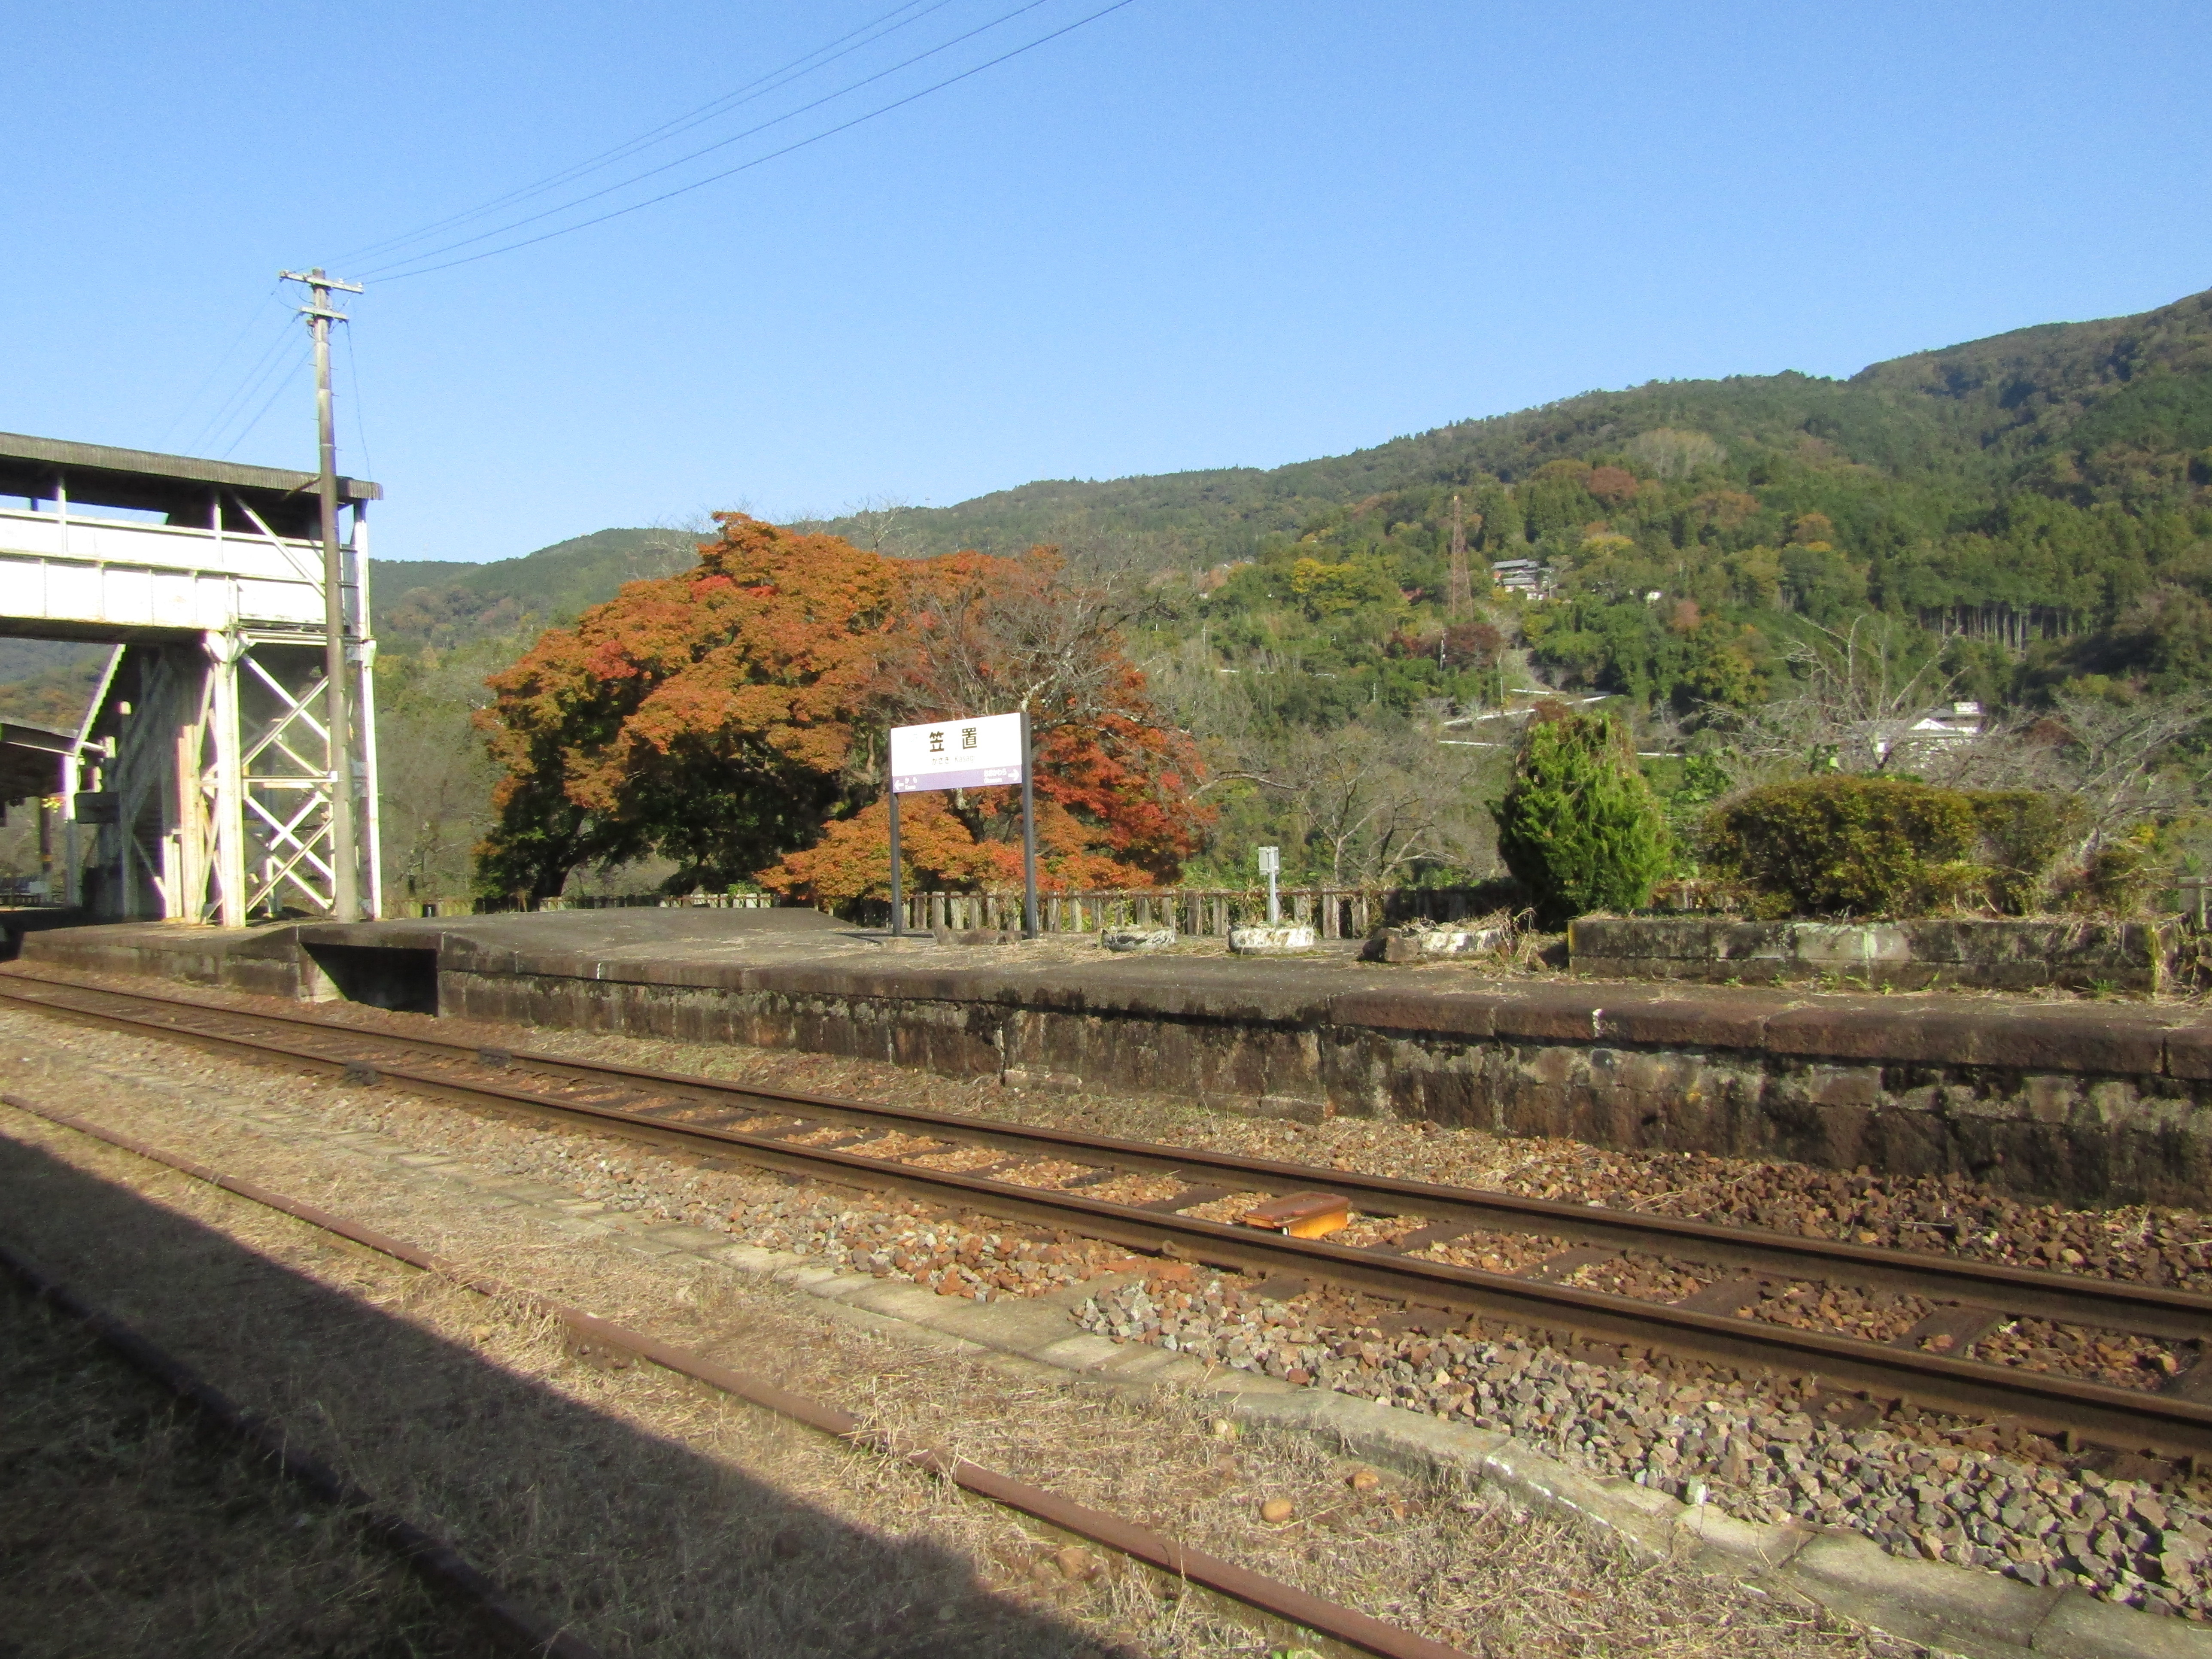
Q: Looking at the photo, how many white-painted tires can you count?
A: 3